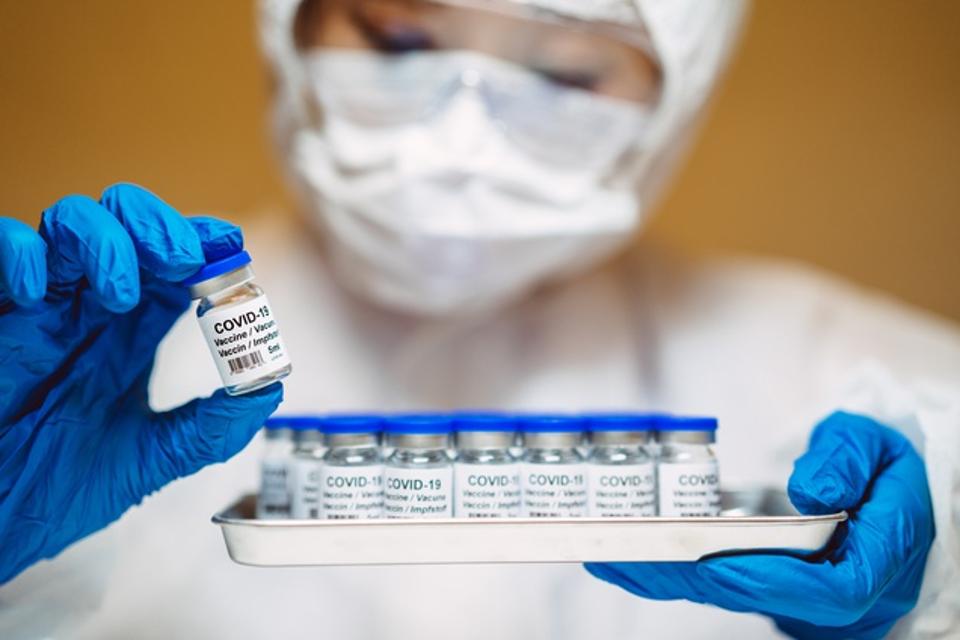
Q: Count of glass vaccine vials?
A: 9